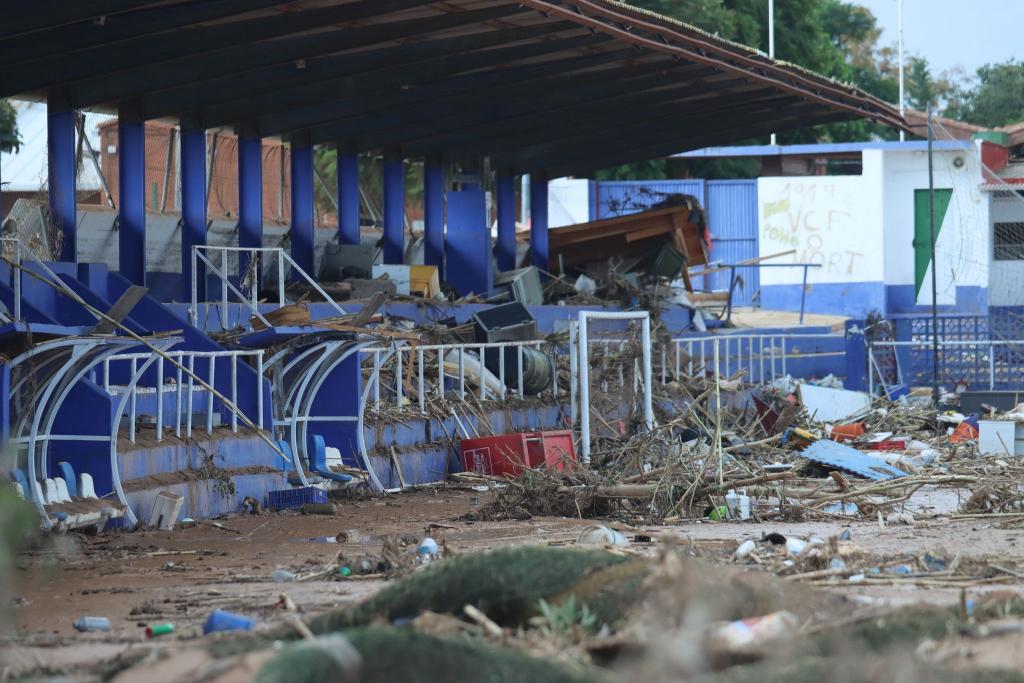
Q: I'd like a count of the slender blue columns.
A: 10